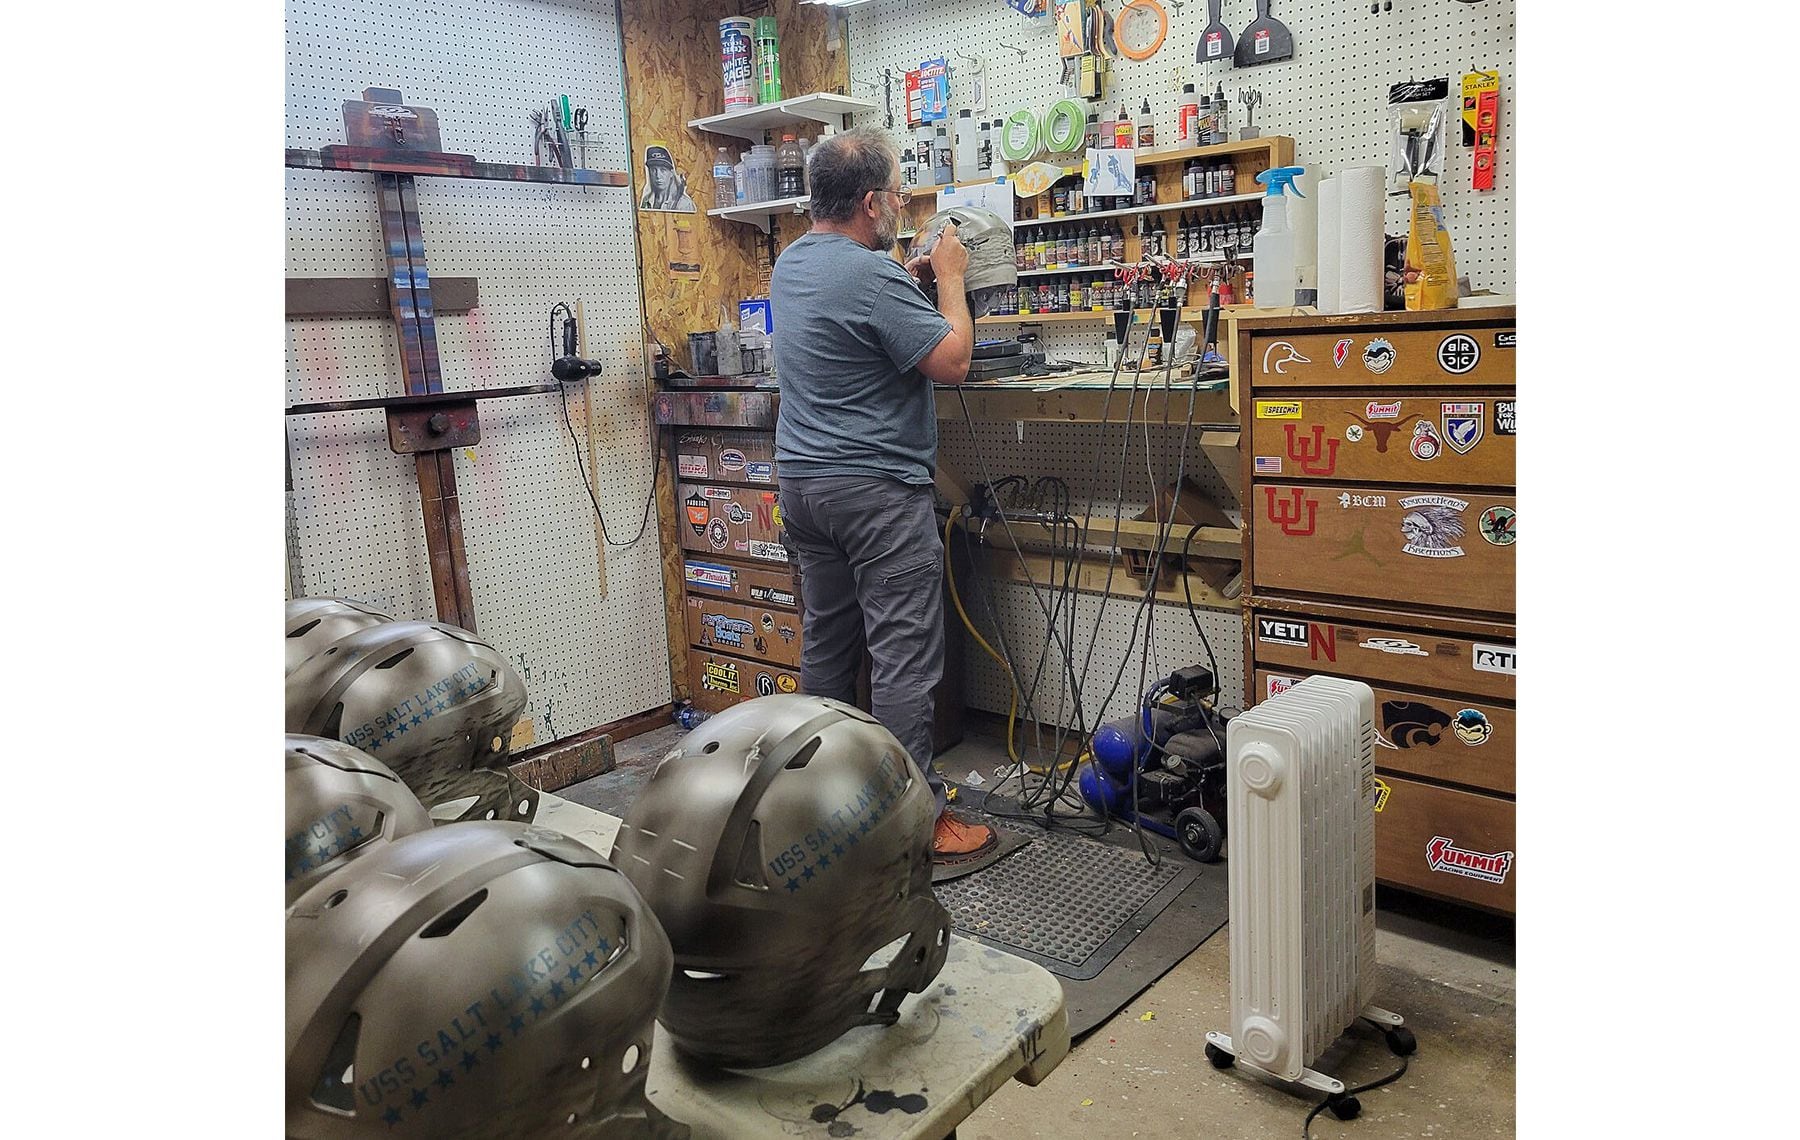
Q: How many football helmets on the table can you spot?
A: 5